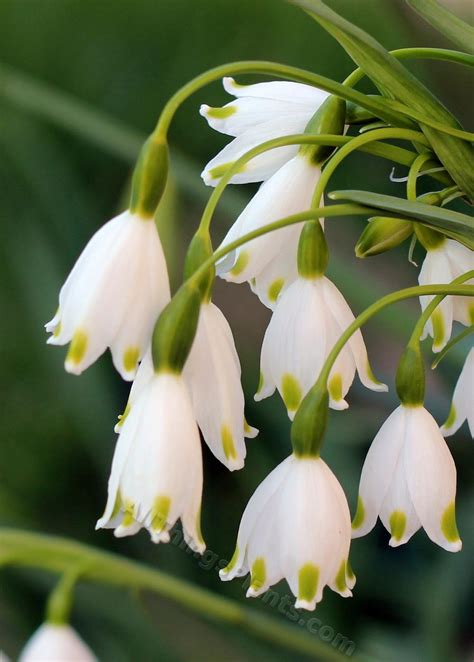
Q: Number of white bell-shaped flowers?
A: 11